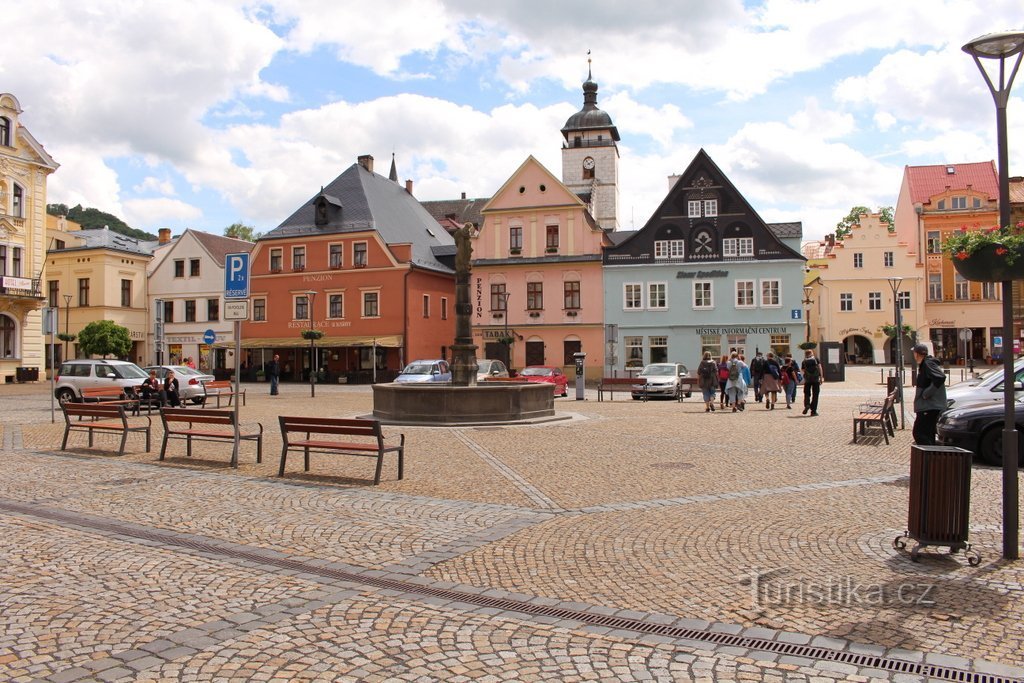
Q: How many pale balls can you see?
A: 0